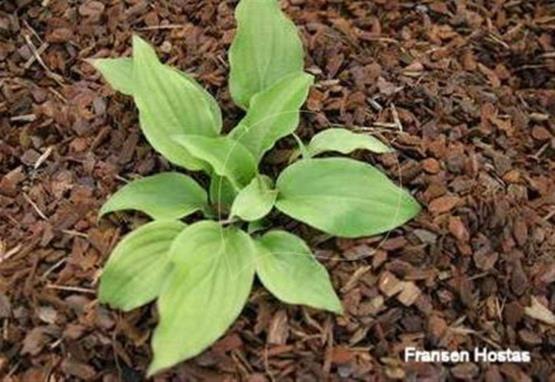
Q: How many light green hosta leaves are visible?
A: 12